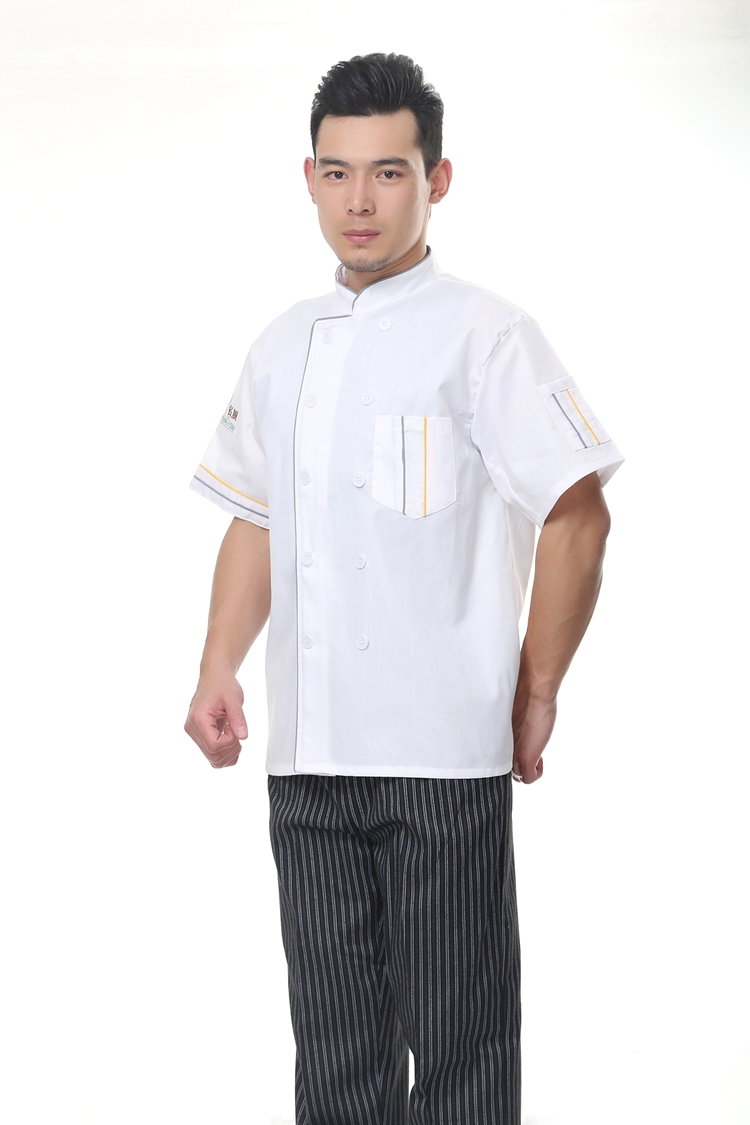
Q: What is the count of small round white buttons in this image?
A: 10